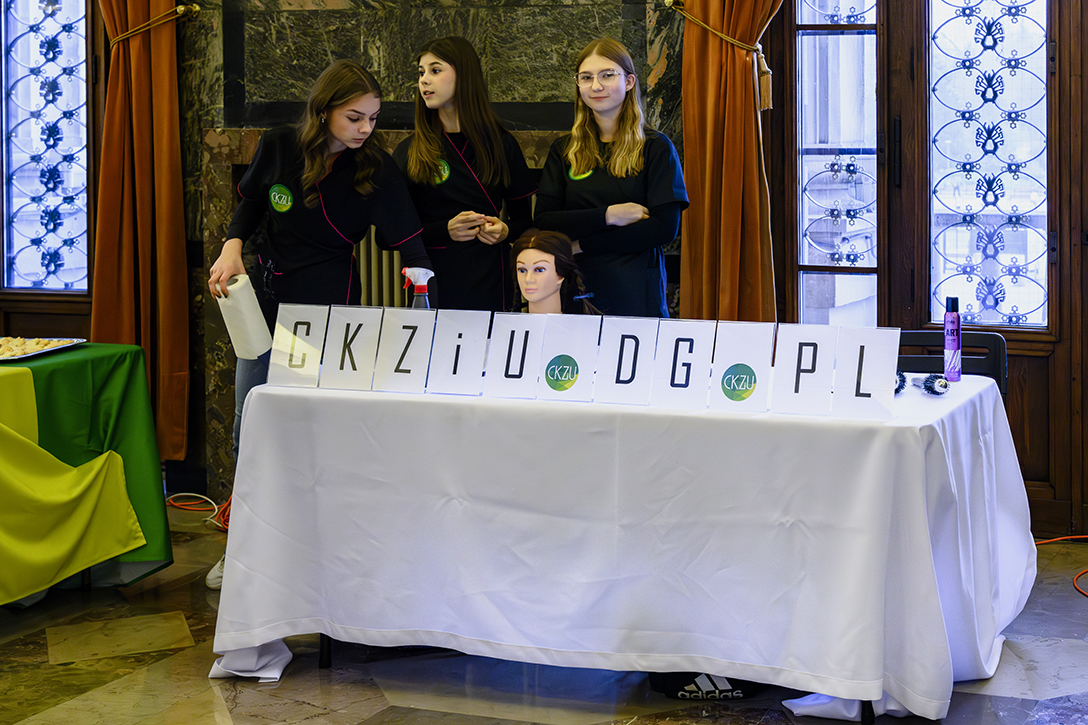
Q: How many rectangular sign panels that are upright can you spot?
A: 11